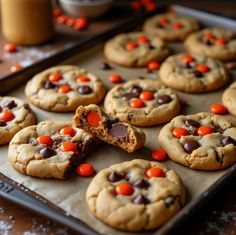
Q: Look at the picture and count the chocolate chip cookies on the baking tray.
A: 11